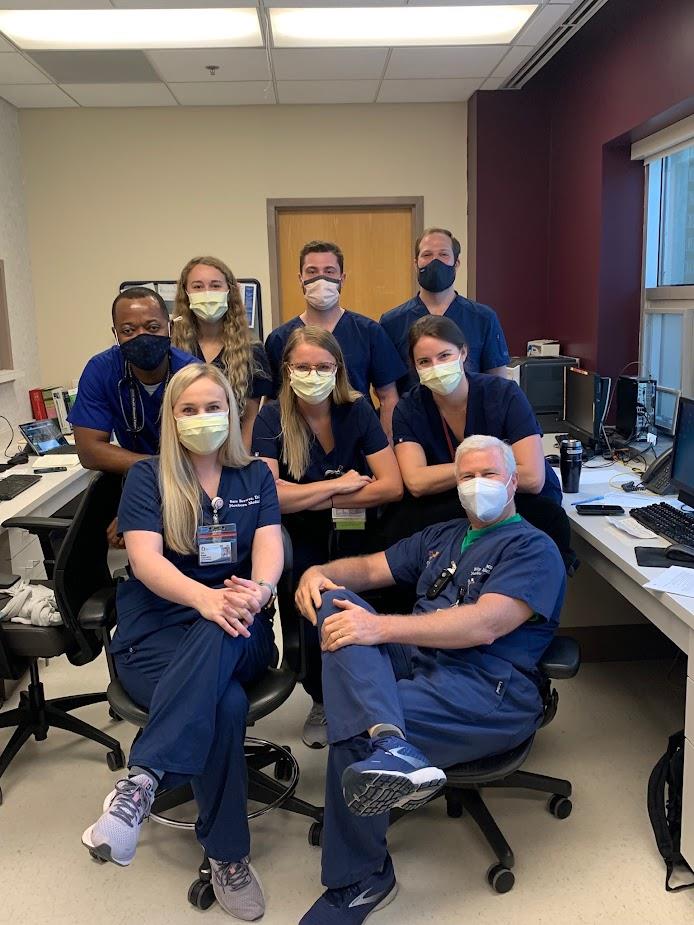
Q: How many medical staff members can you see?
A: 8